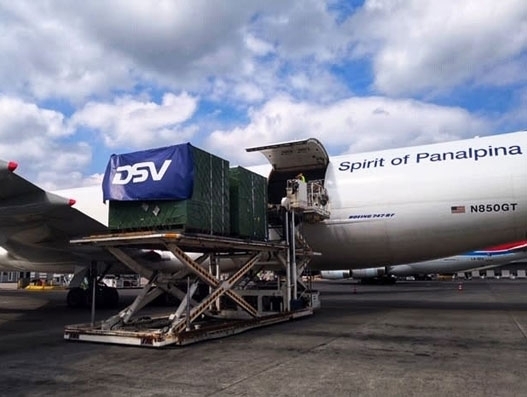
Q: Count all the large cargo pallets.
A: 2